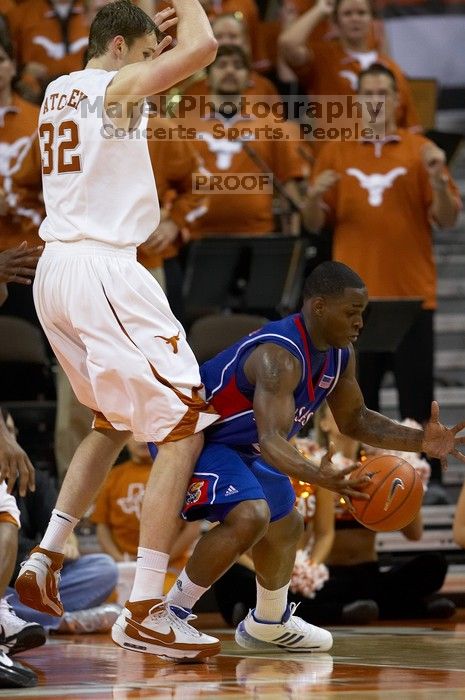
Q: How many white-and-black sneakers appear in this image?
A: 2